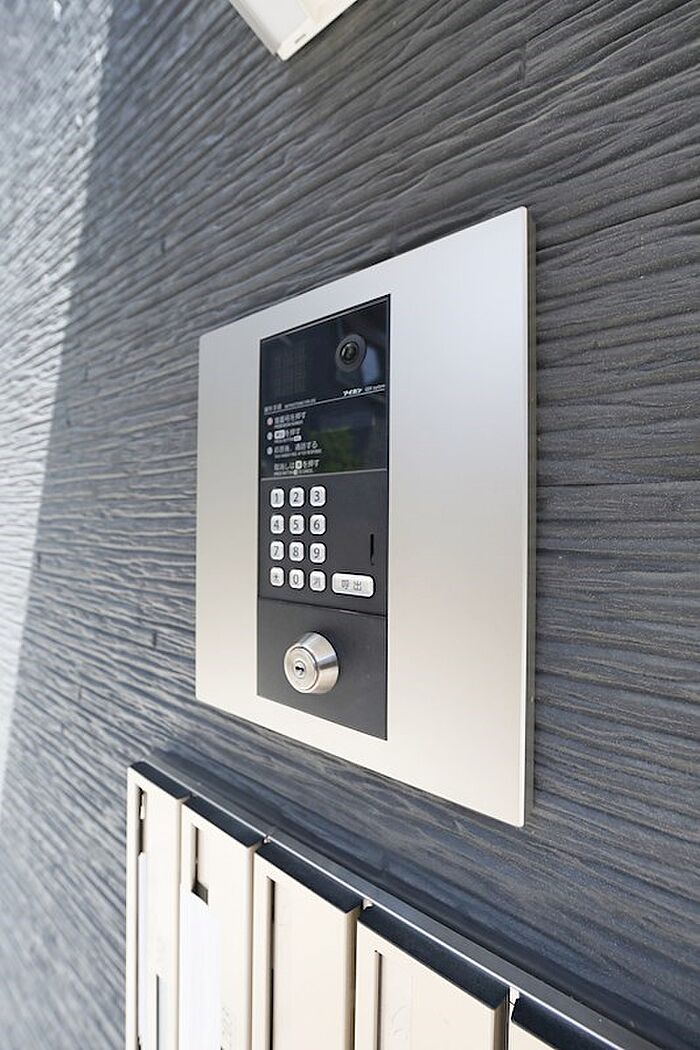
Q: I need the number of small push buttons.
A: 12